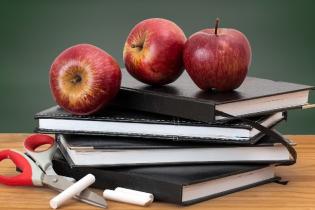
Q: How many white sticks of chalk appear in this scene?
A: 3